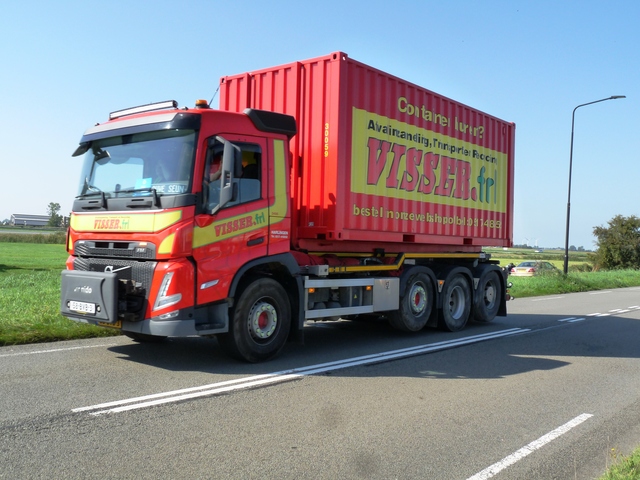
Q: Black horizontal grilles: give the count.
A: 2